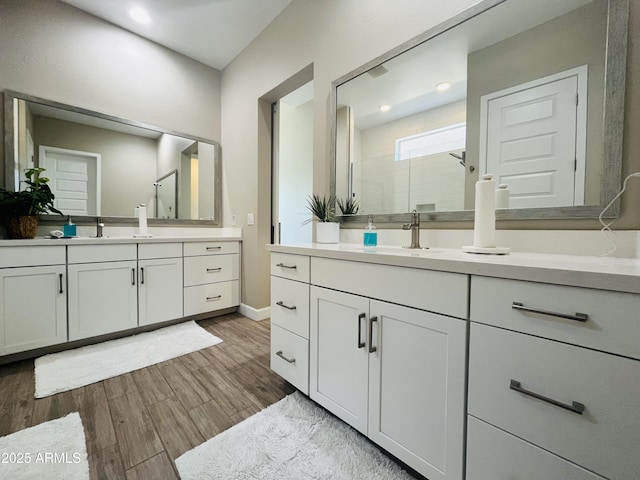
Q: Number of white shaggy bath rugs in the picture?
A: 3